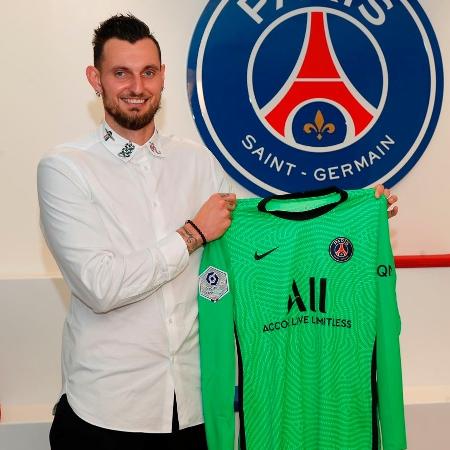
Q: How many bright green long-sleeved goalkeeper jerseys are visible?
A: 1